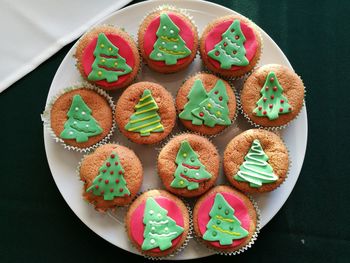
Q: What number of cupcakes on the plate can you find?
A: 12